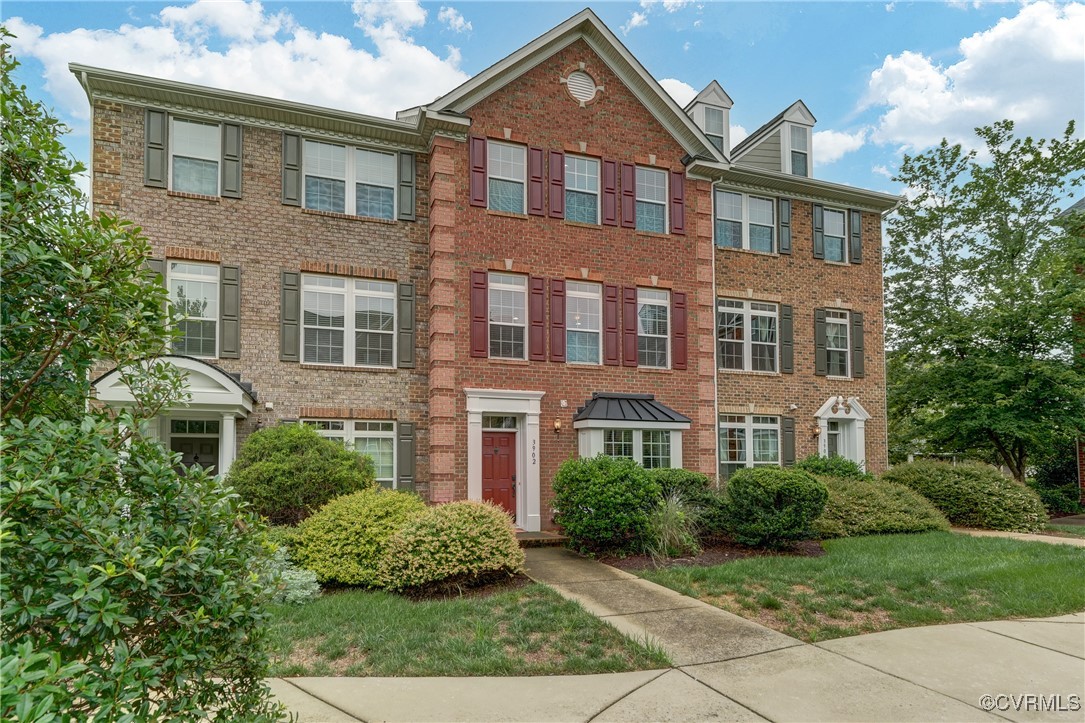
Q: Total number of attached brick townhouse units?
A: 3